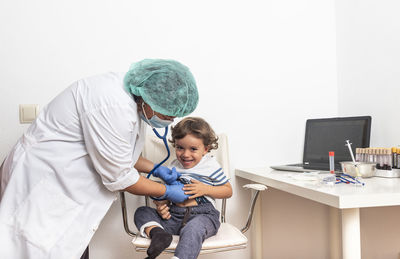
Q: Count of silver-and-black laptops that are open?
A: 1